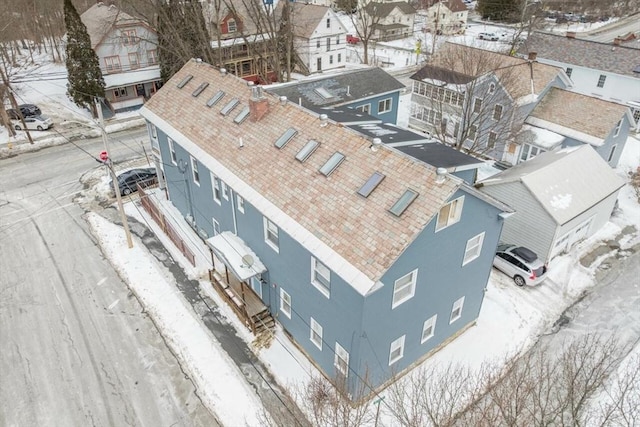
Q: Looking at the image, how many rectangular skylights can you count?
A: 11